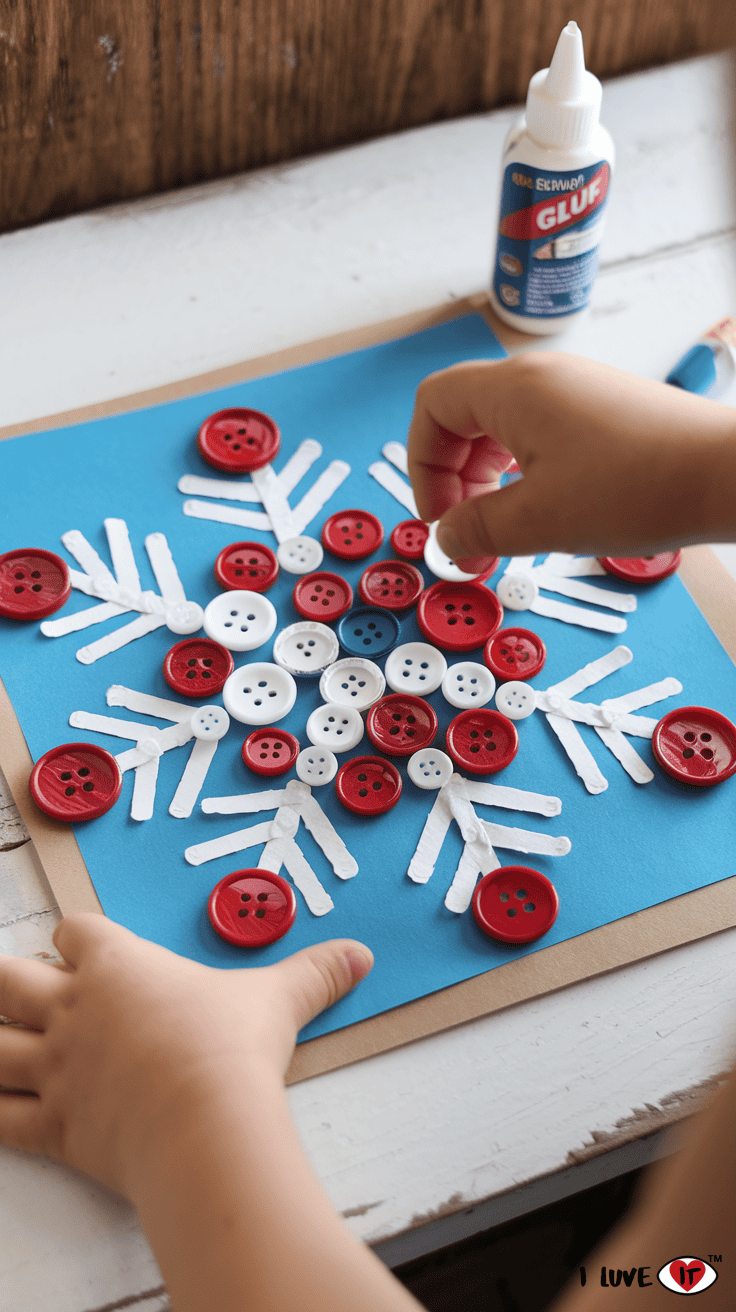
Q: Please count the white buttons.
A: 15